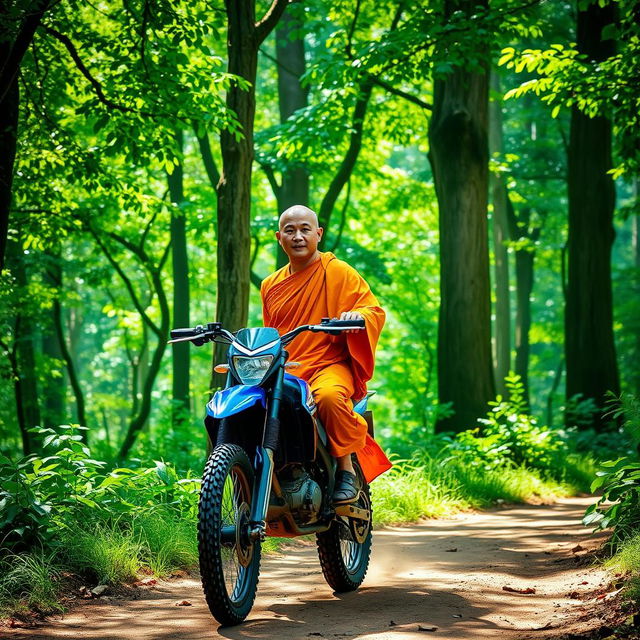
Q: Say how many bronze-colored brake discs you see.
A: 2